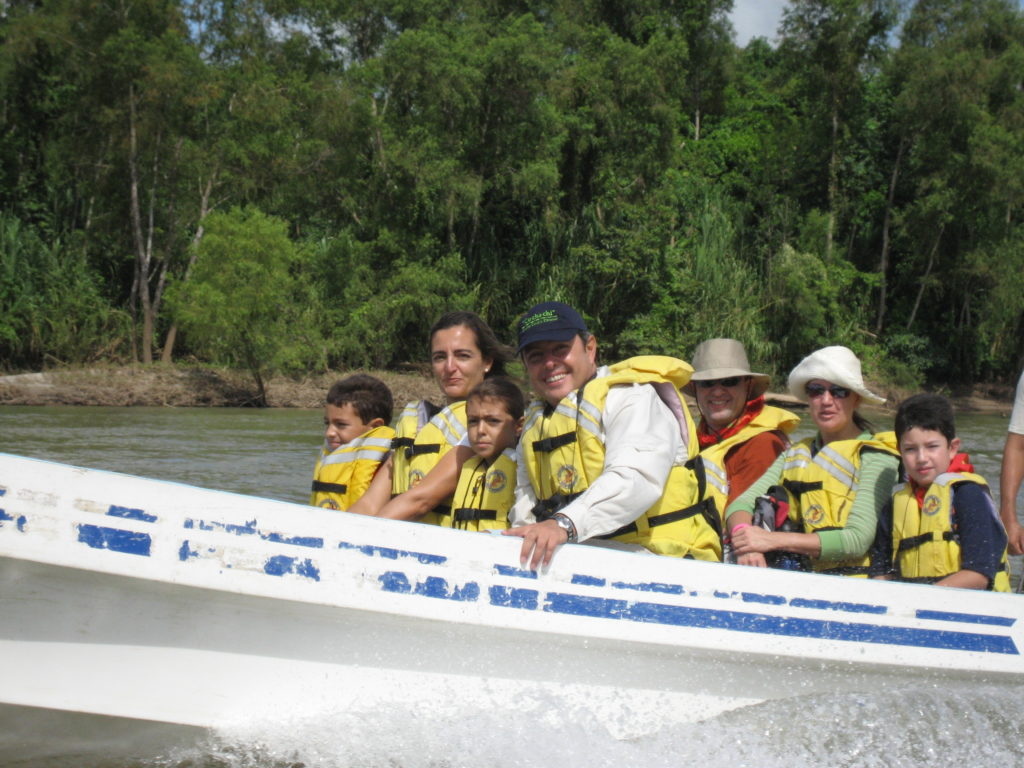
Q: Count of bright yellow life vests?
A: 7